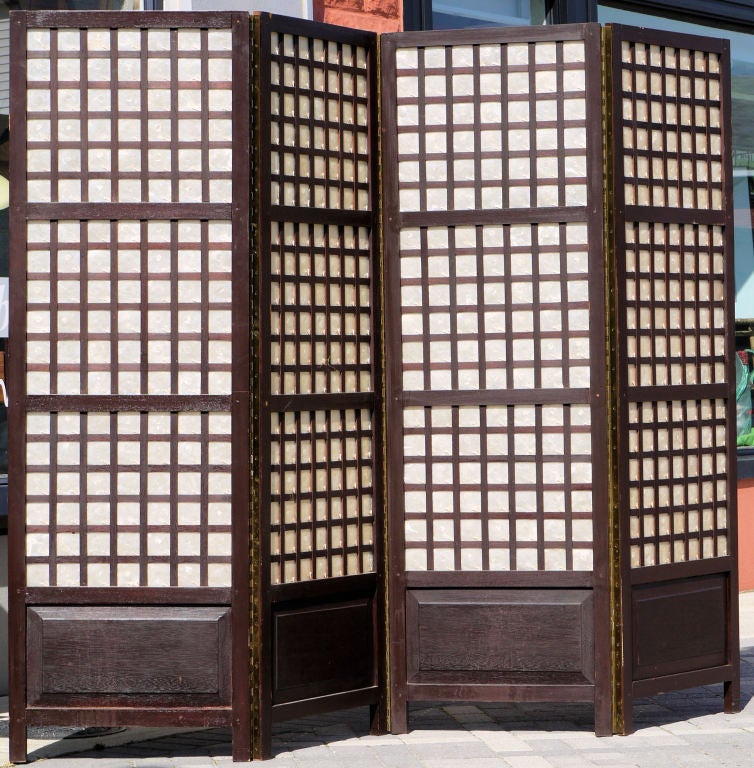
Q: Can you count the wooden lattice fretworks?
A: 12